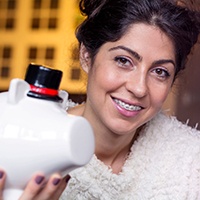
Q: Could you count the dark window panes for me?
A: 12